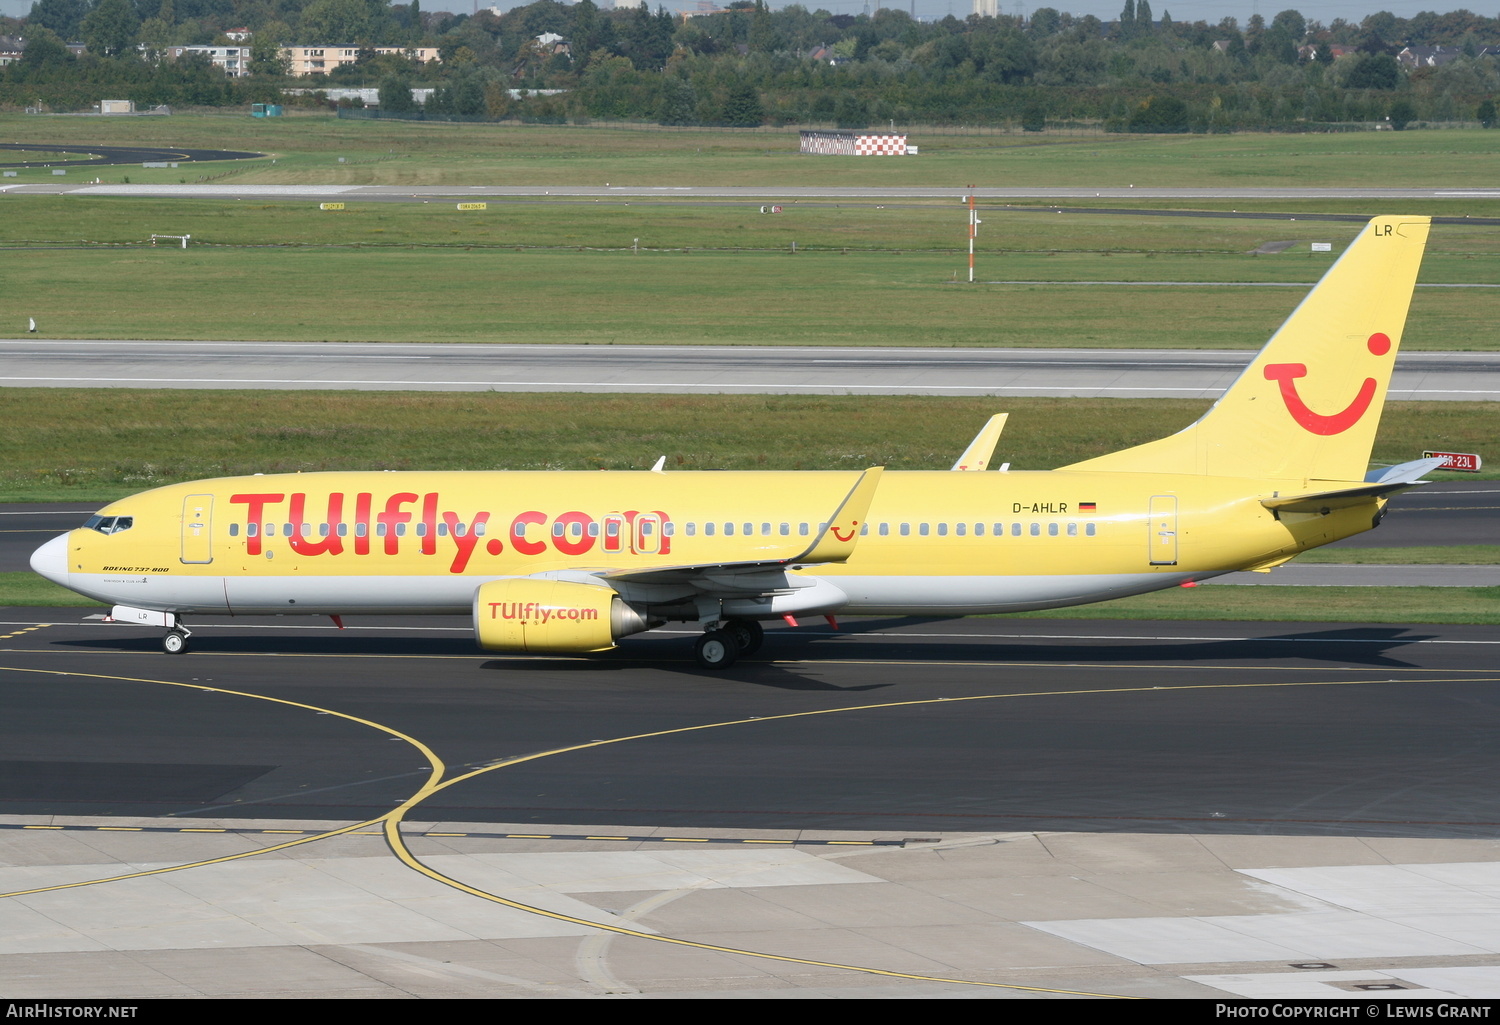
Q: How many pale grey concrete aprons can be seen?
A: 1